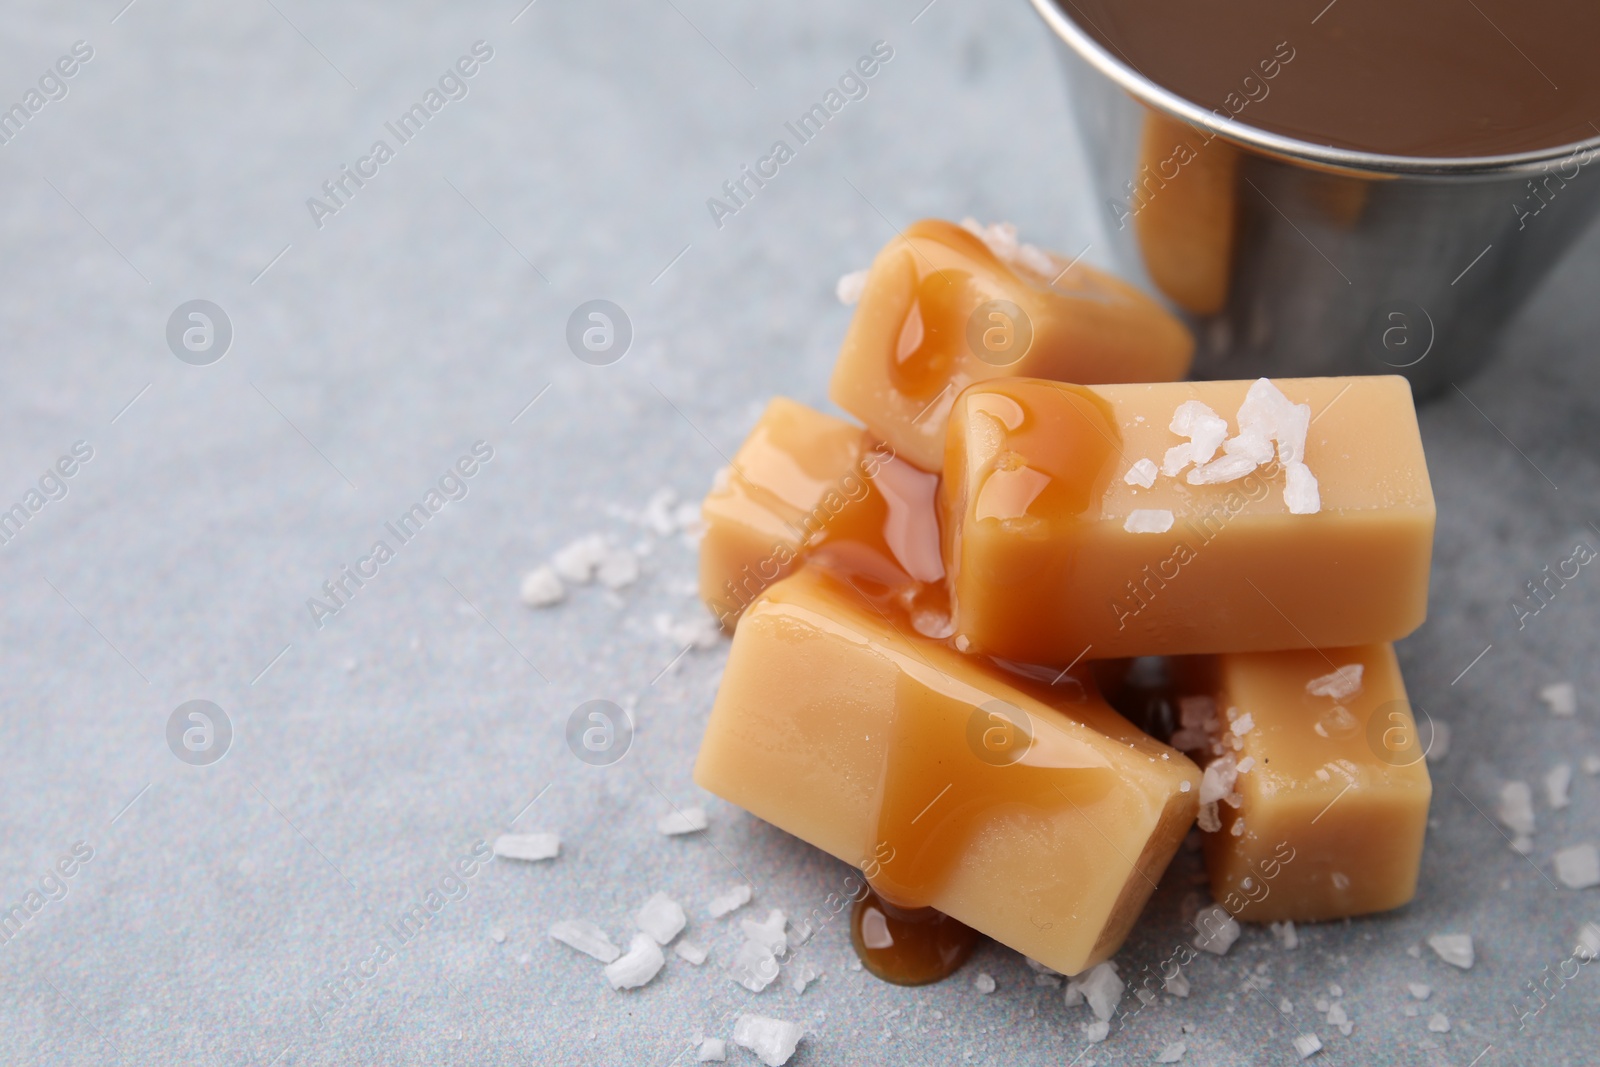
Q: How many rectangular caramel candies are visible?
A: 5